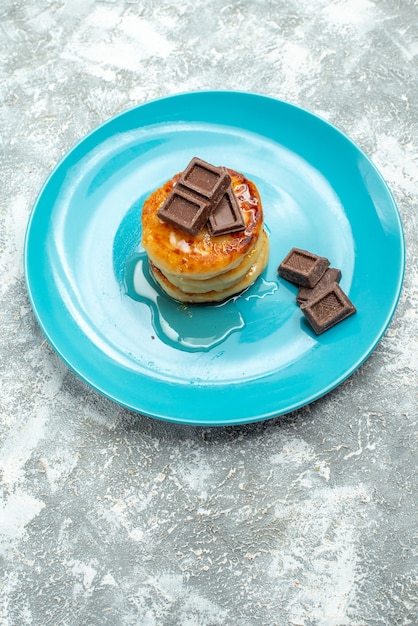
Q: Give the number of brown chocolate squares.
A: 6